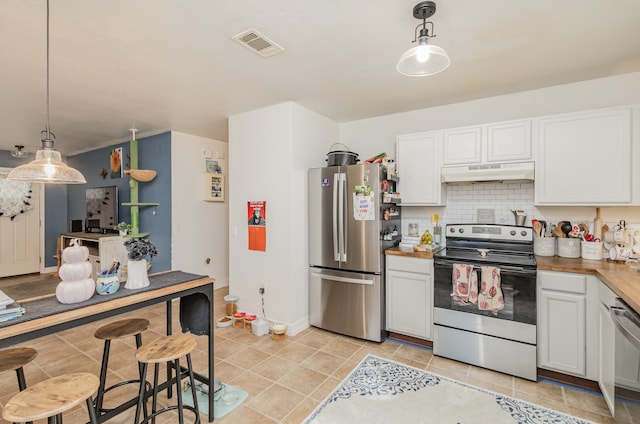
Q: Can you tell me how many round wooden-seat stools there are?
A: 4